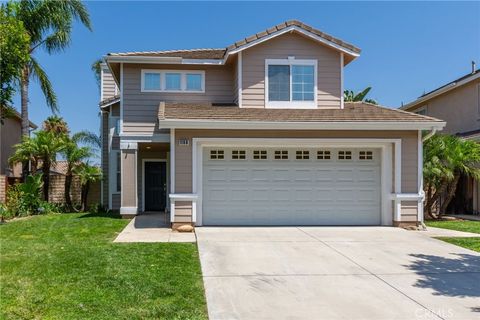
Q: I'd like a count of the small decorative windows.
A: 8